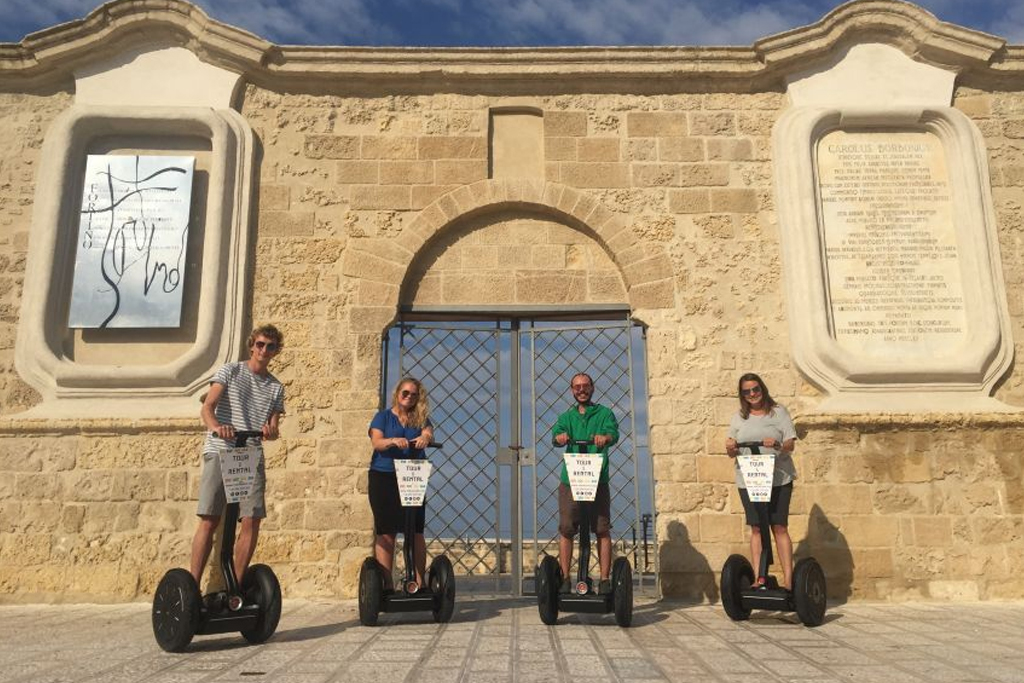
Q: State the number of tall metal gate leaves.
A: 2